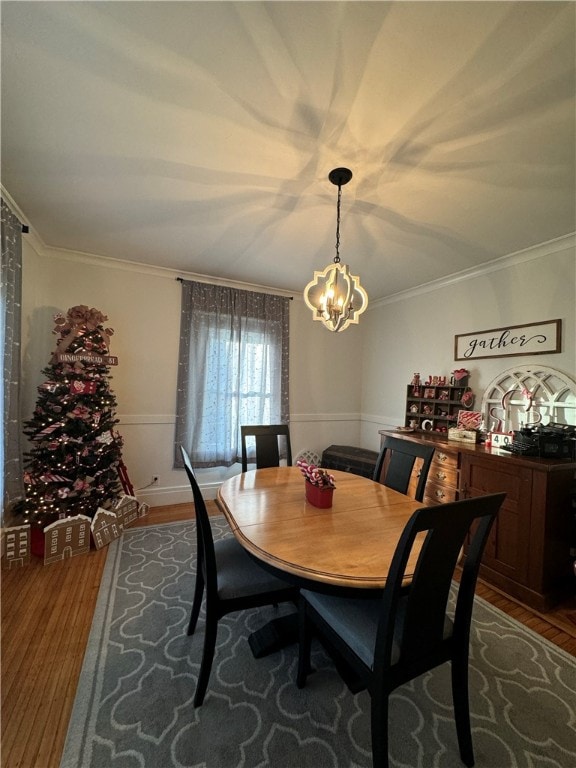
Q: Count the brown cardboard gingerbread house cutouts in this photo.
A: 5